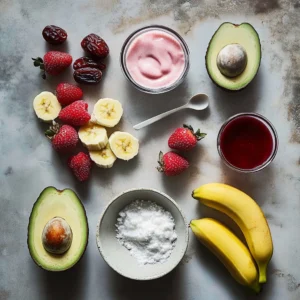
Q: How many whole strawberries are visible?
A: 7